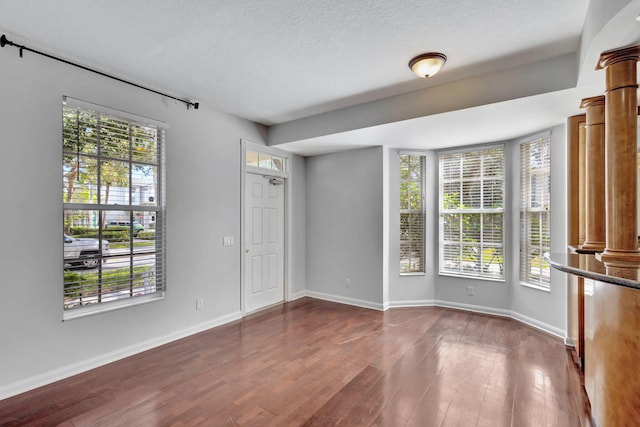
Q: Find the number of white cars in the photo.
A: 1